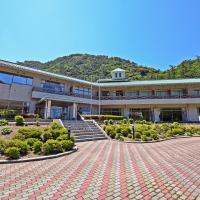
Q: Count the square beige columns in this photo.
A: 2